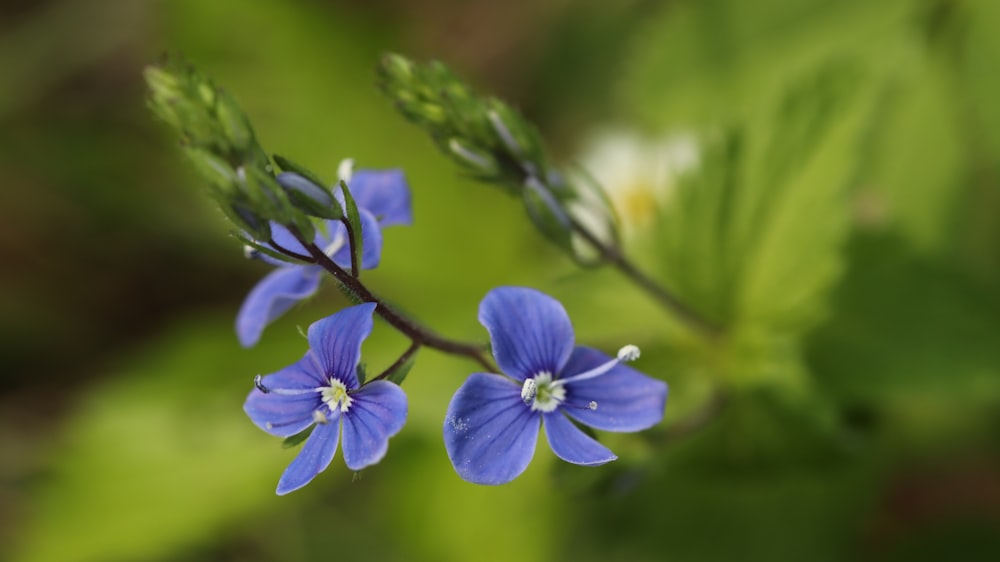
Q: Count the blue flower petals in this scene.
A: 12